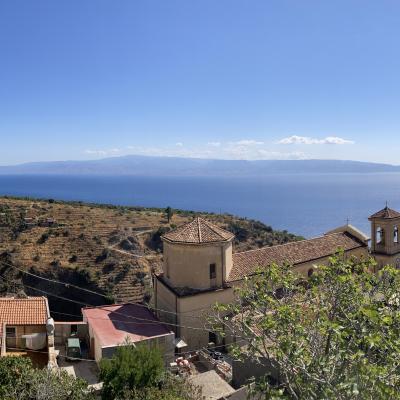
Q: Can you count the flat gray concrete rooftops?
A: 1